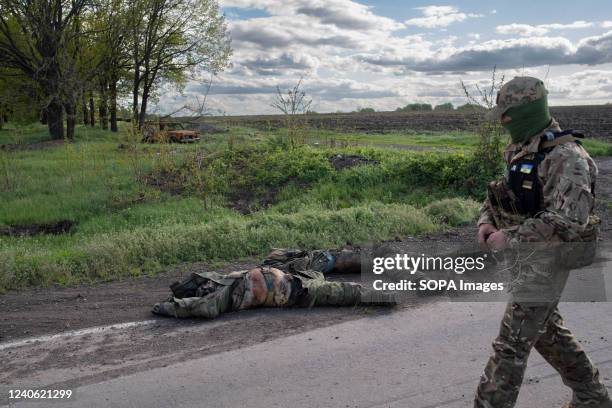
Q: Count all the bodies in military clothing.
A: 2